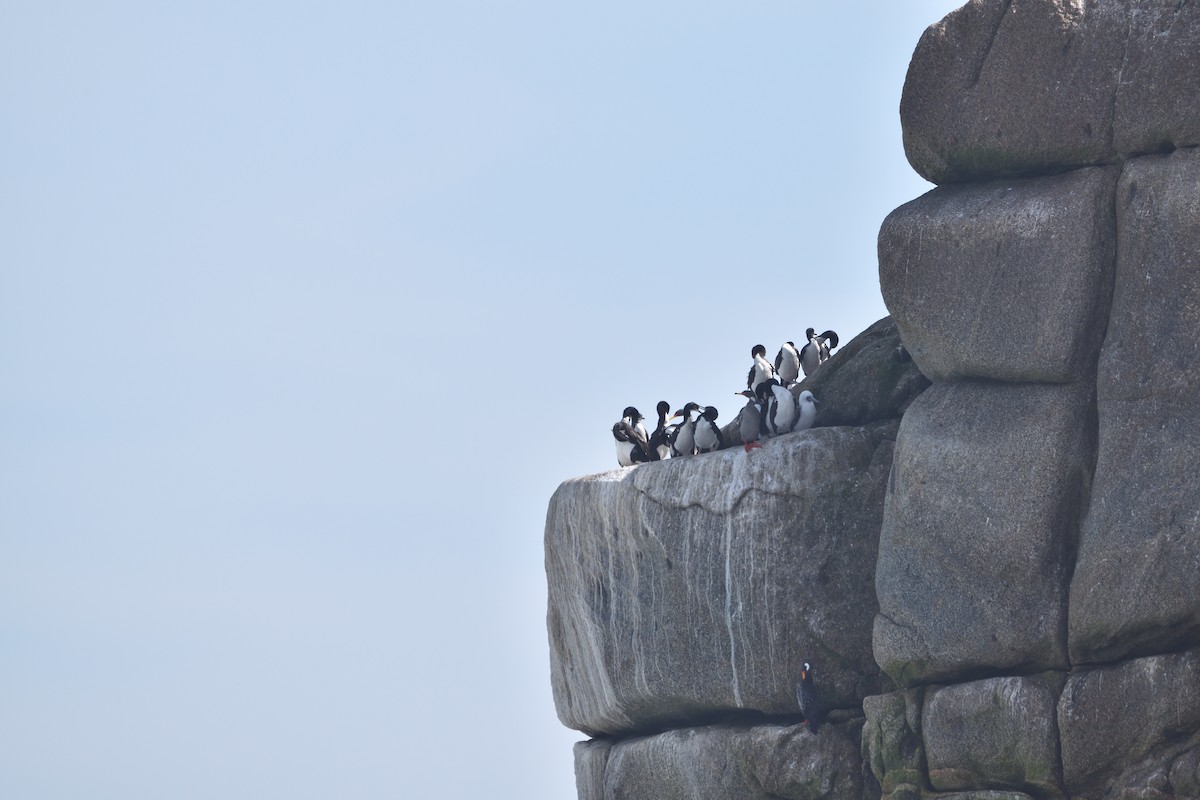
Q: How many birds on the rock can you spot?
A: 15